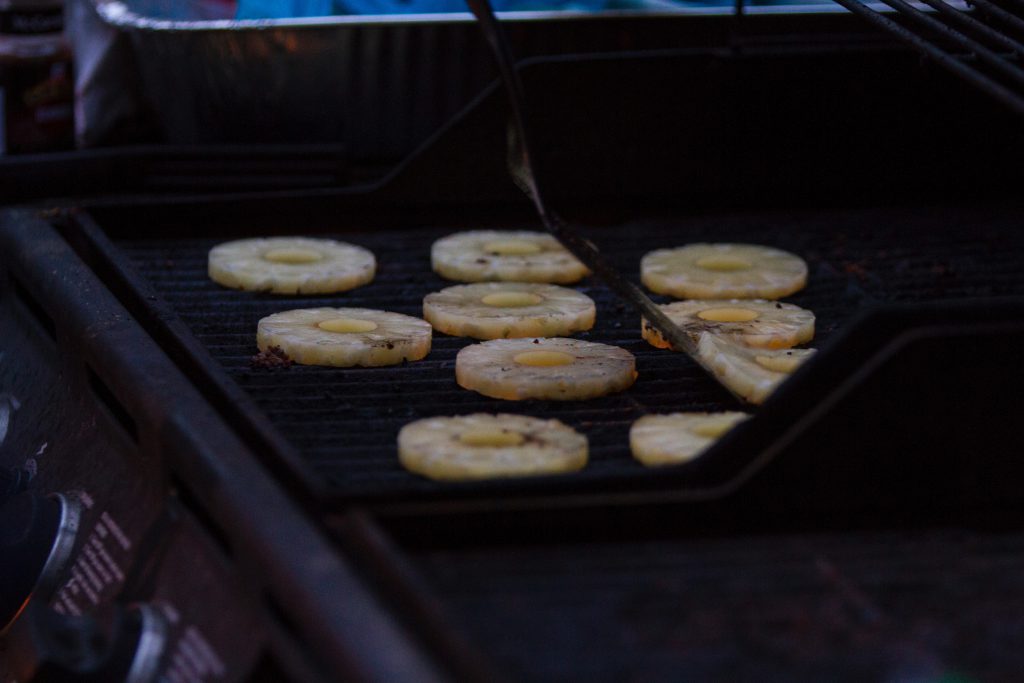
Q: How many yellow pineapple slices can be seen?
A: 10